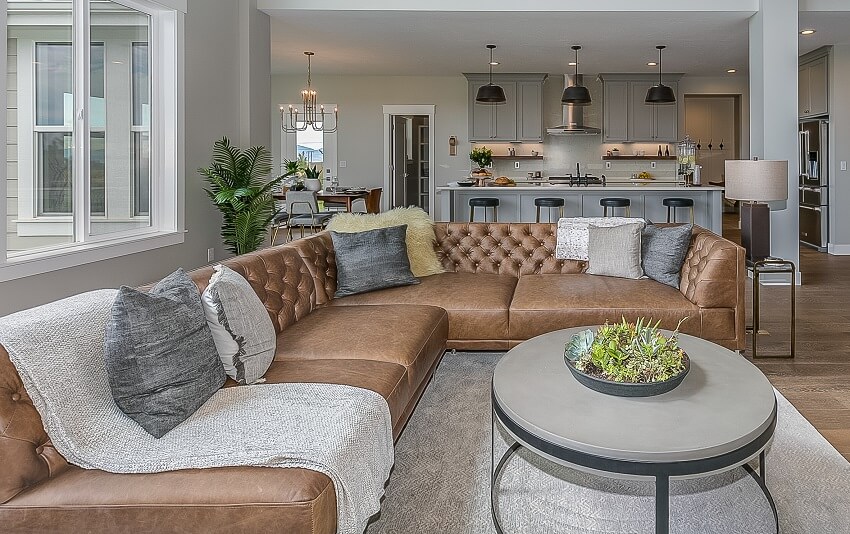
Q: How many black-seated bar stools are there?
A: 4